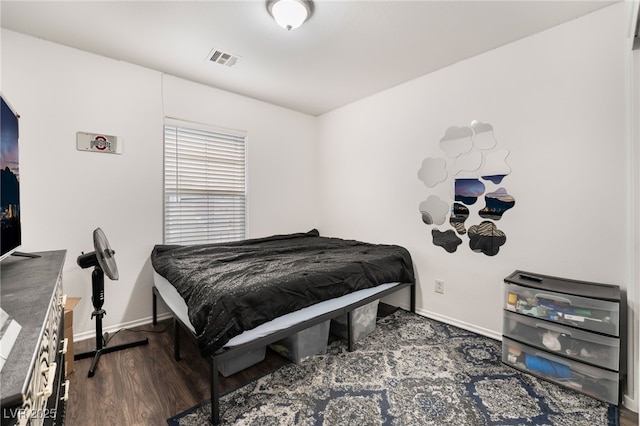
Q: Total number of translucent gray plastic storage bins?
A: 3